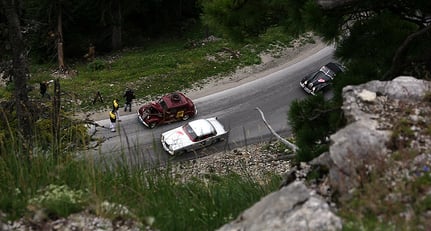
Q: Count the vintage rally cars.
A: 3